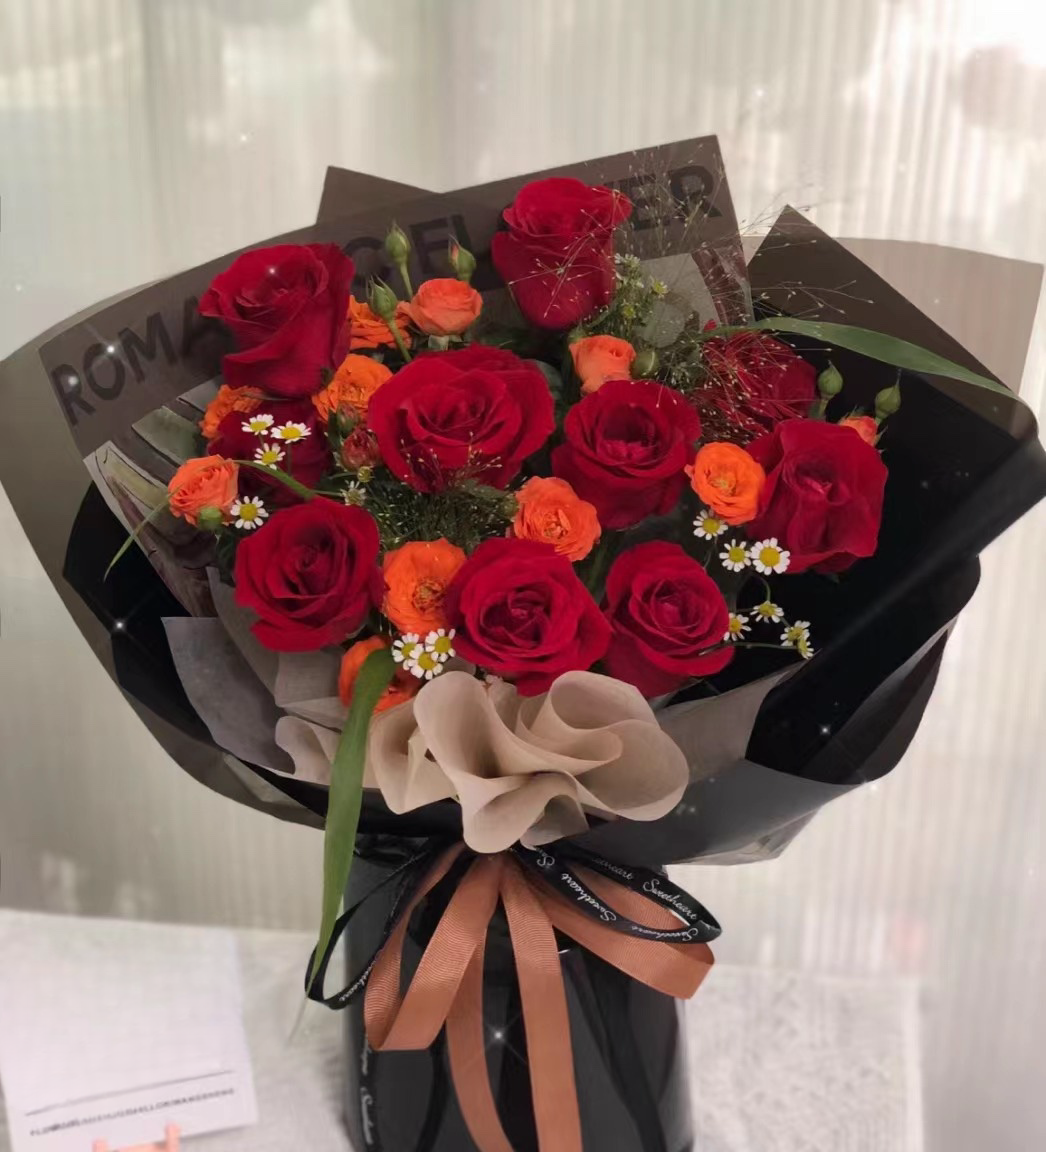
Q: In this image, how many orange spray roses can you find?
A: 11